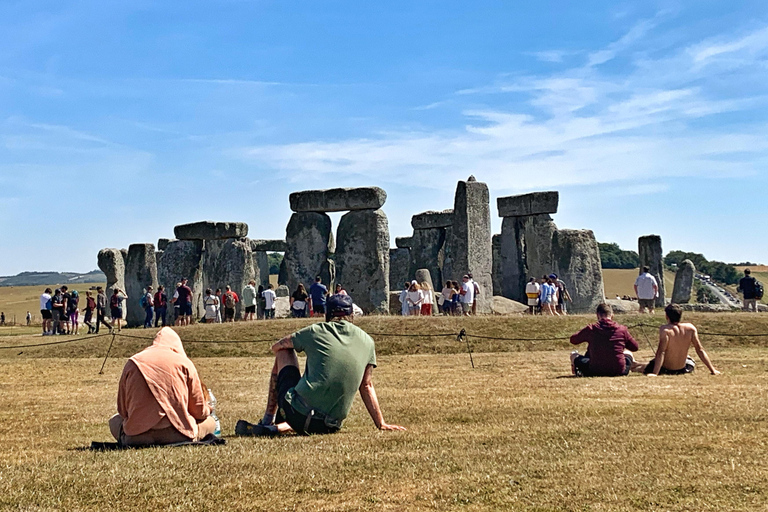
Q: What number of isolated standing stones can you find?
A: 2